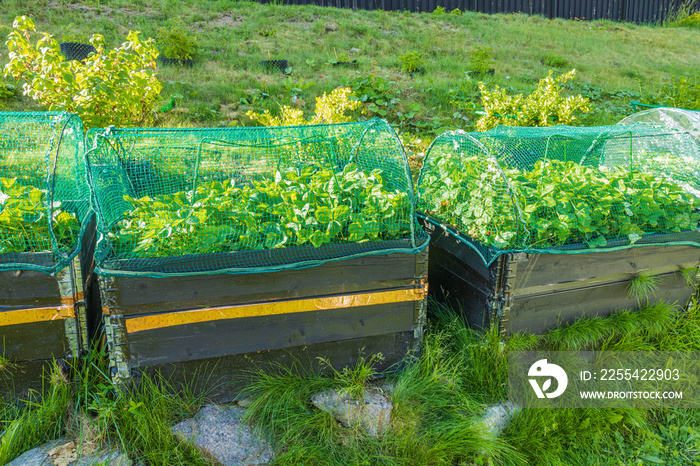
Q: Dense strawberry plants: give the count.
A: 3